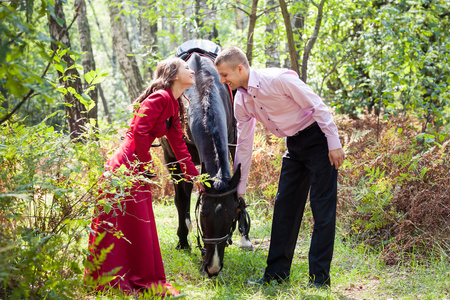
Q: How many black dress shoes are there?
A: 2